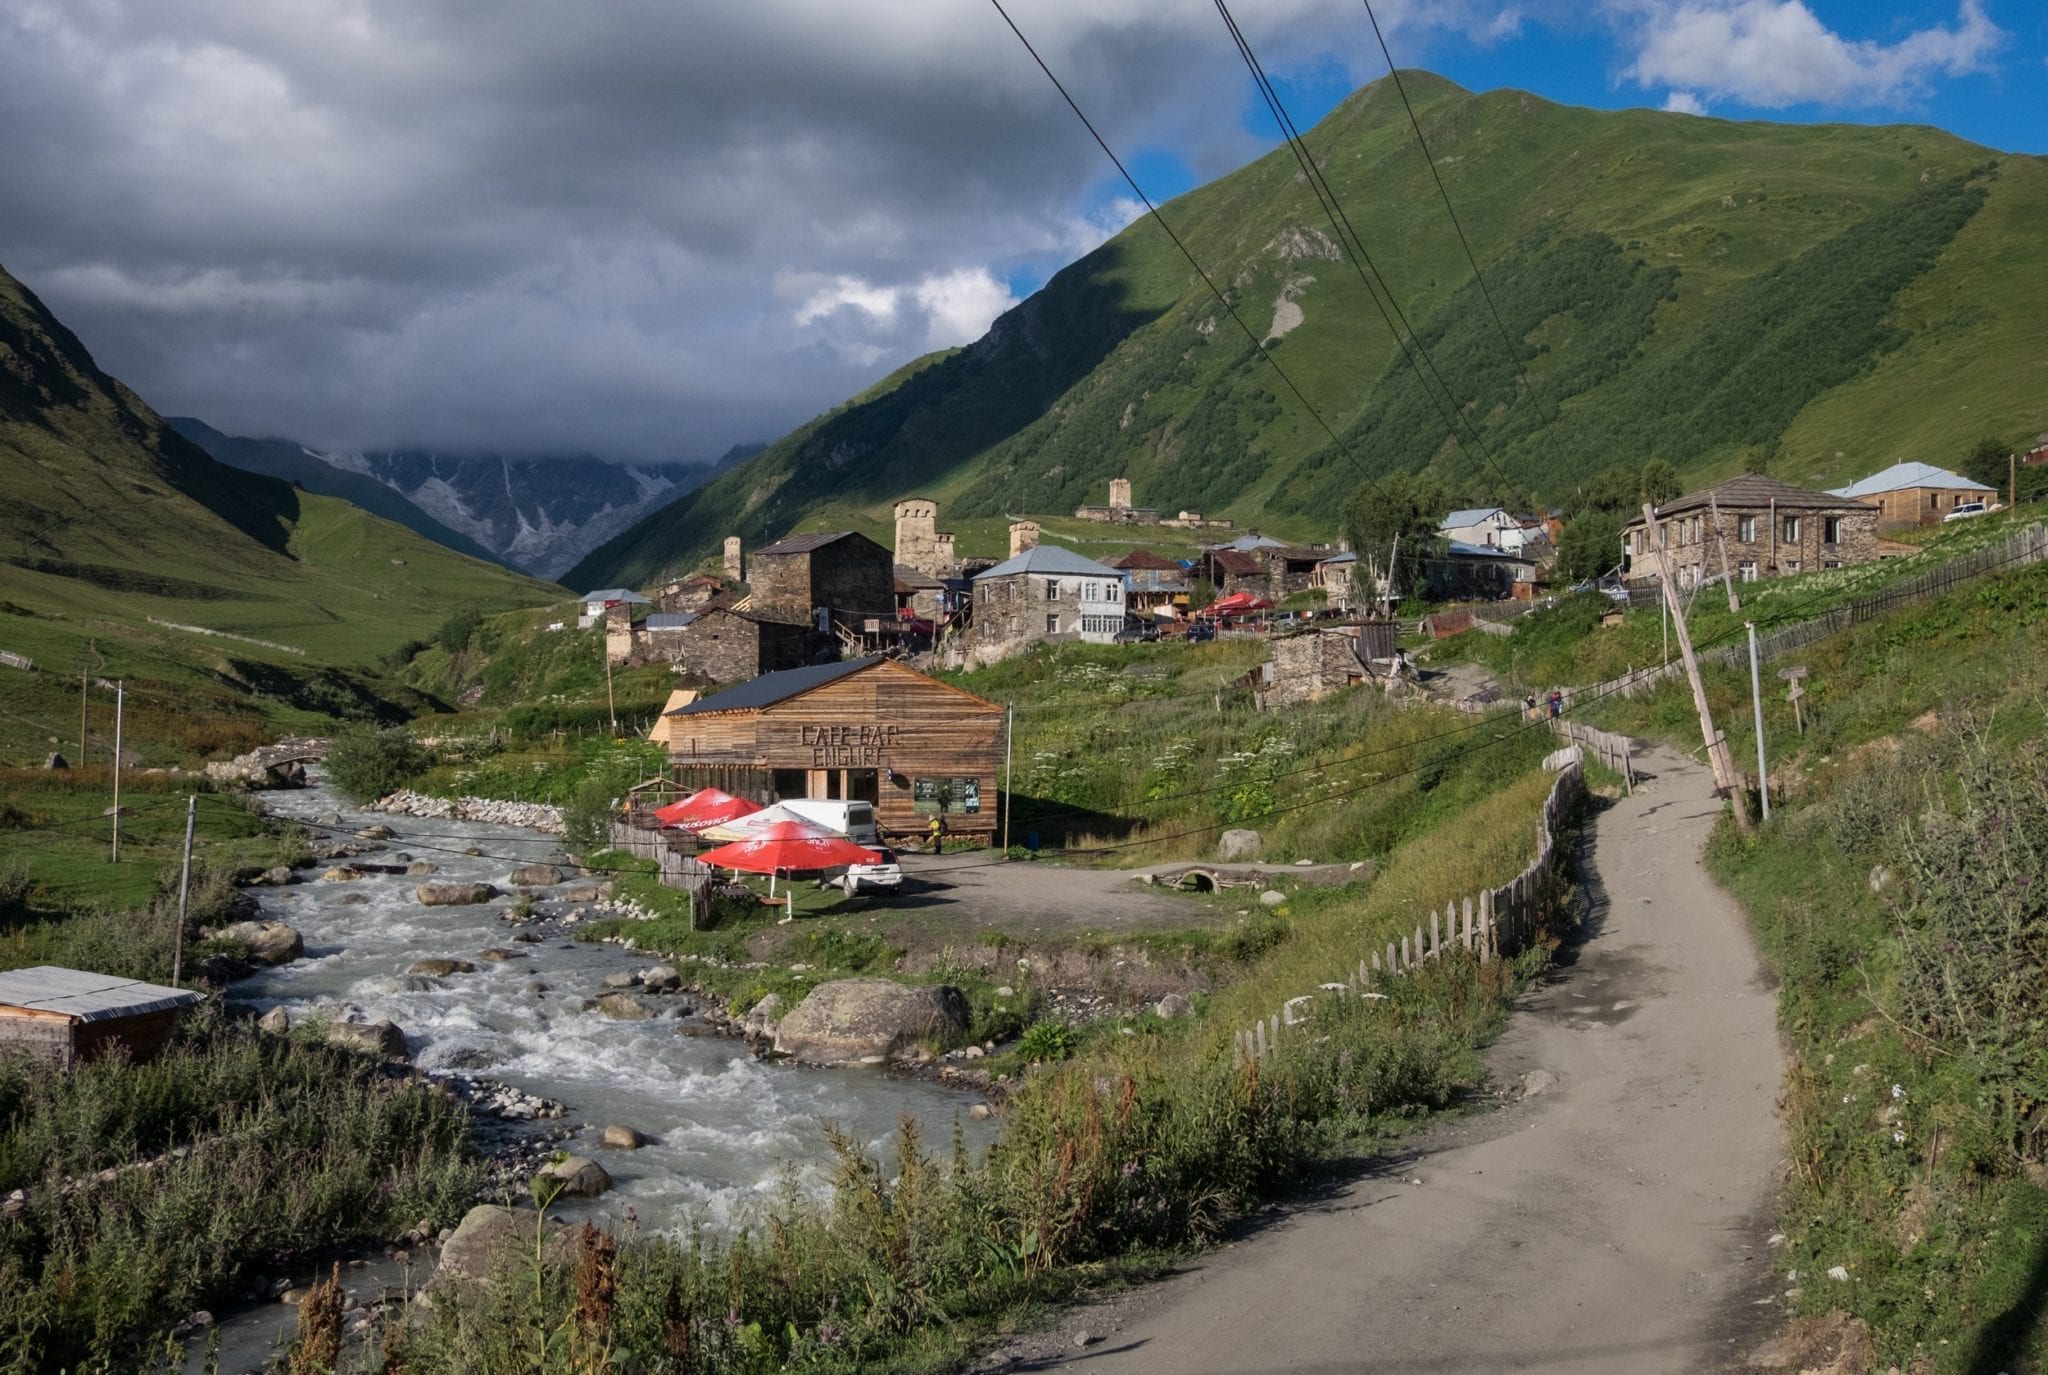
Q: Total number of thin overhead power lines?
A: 4